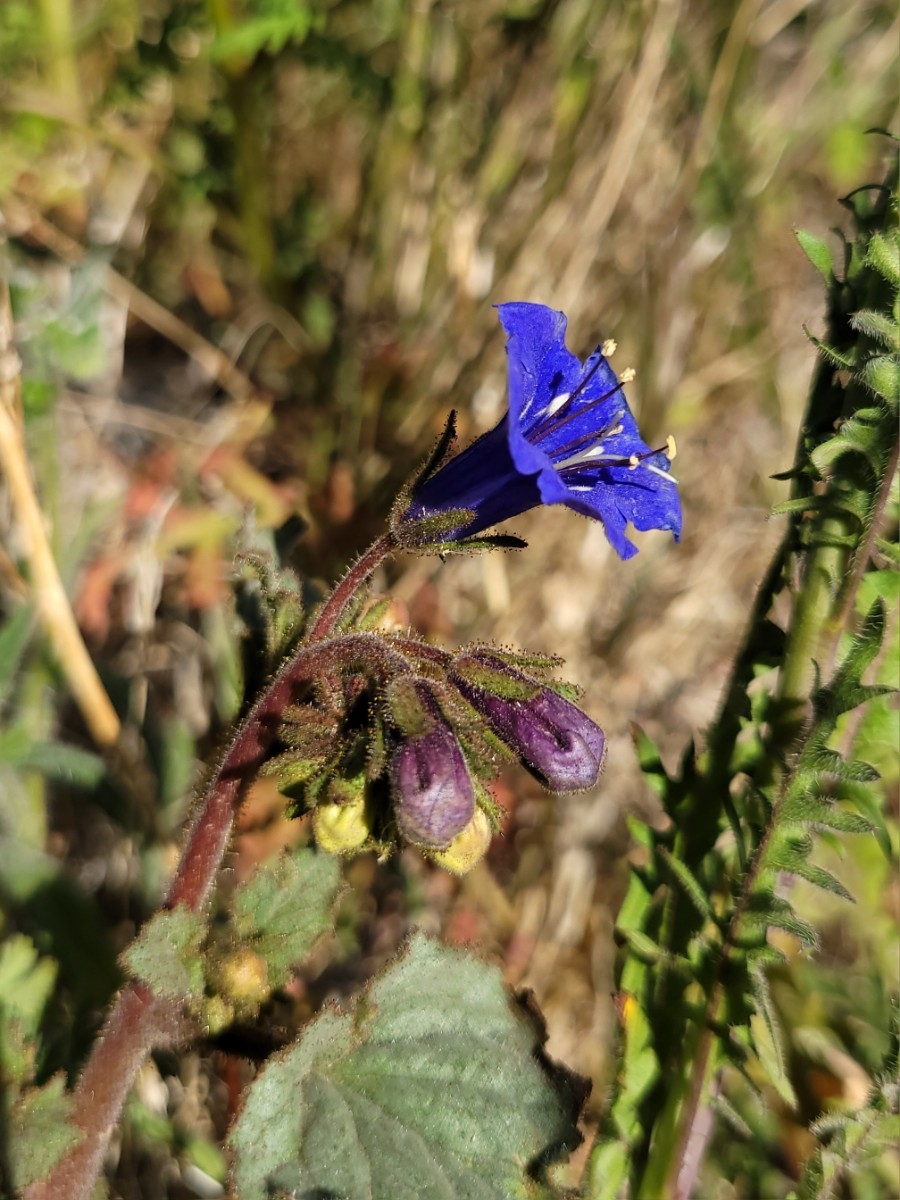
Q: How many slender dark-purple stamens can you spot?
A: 5